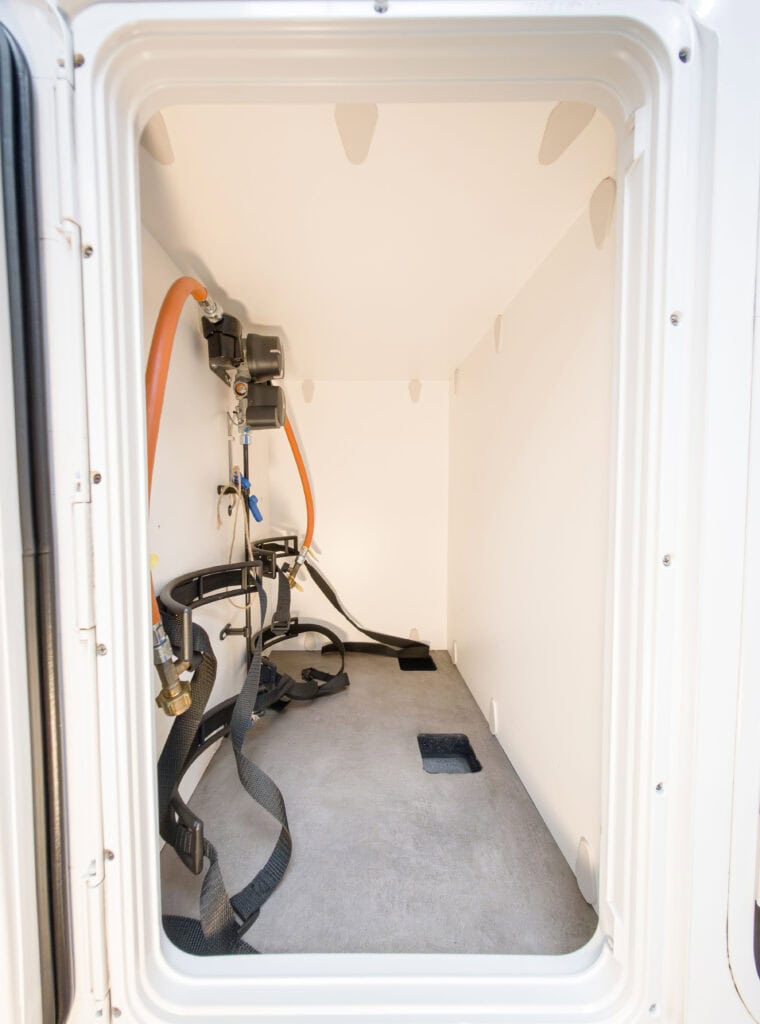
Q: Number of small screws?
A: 12